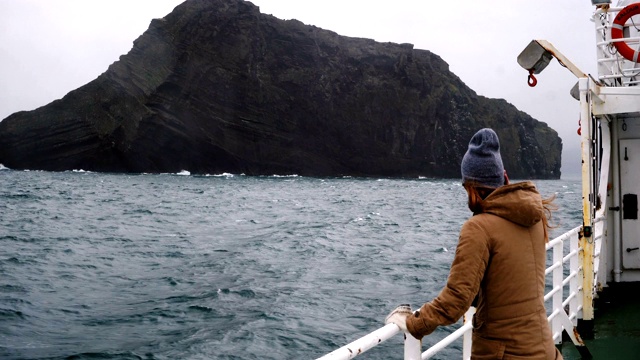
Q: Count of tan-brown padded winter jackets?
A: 1